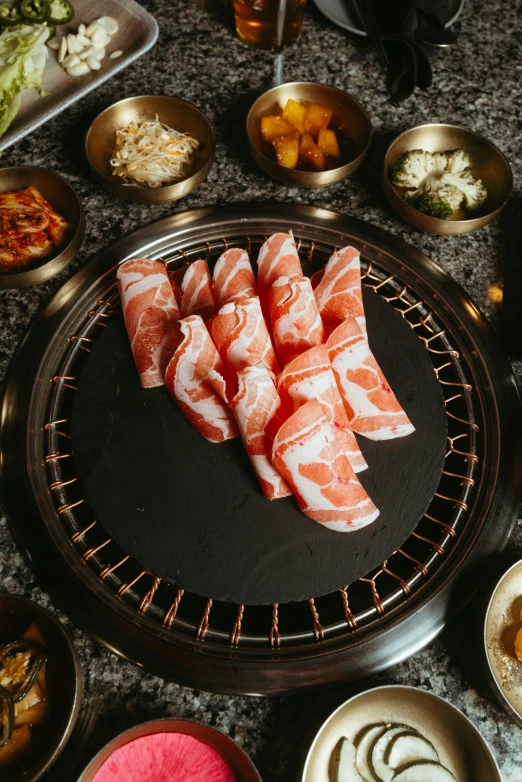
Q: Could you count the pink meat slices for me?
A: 12